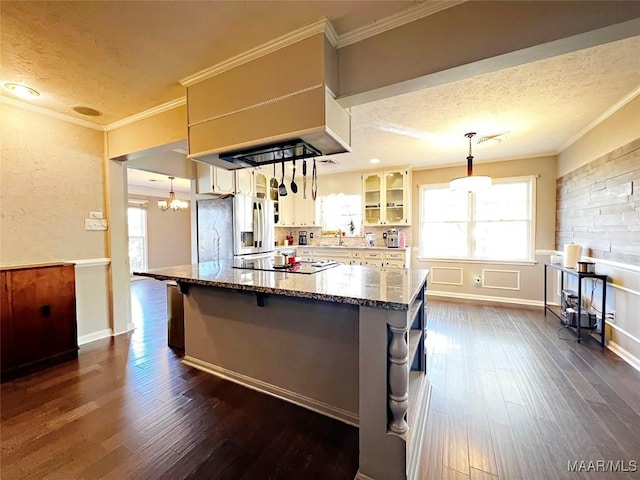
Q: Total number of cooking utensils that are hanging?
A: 5